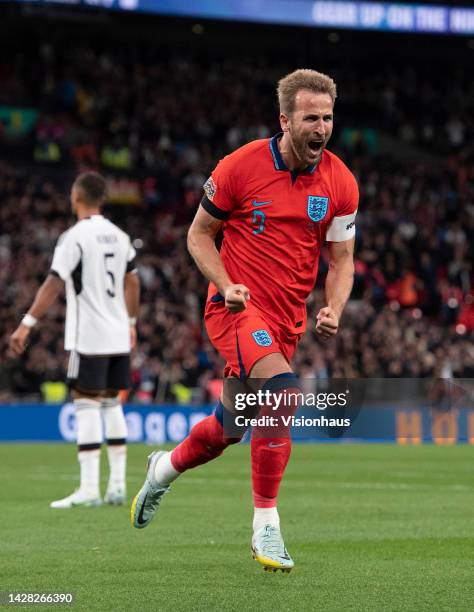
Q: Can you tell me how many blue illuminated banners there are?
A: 2